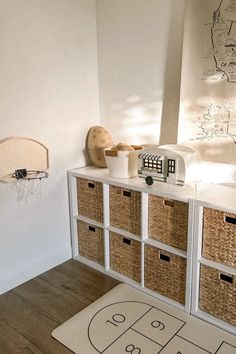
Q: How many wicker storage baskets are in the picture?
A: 8